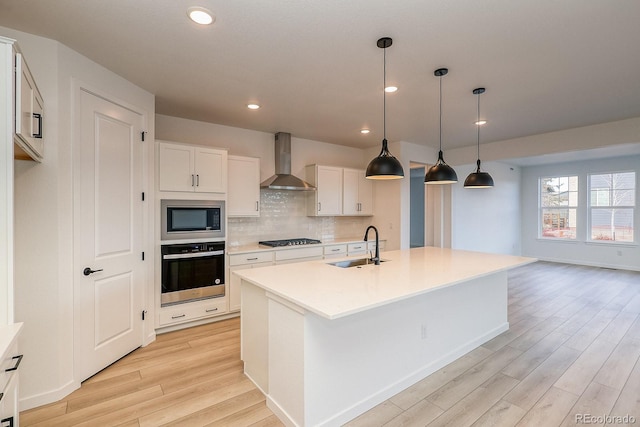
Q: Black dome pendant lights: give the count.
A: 3